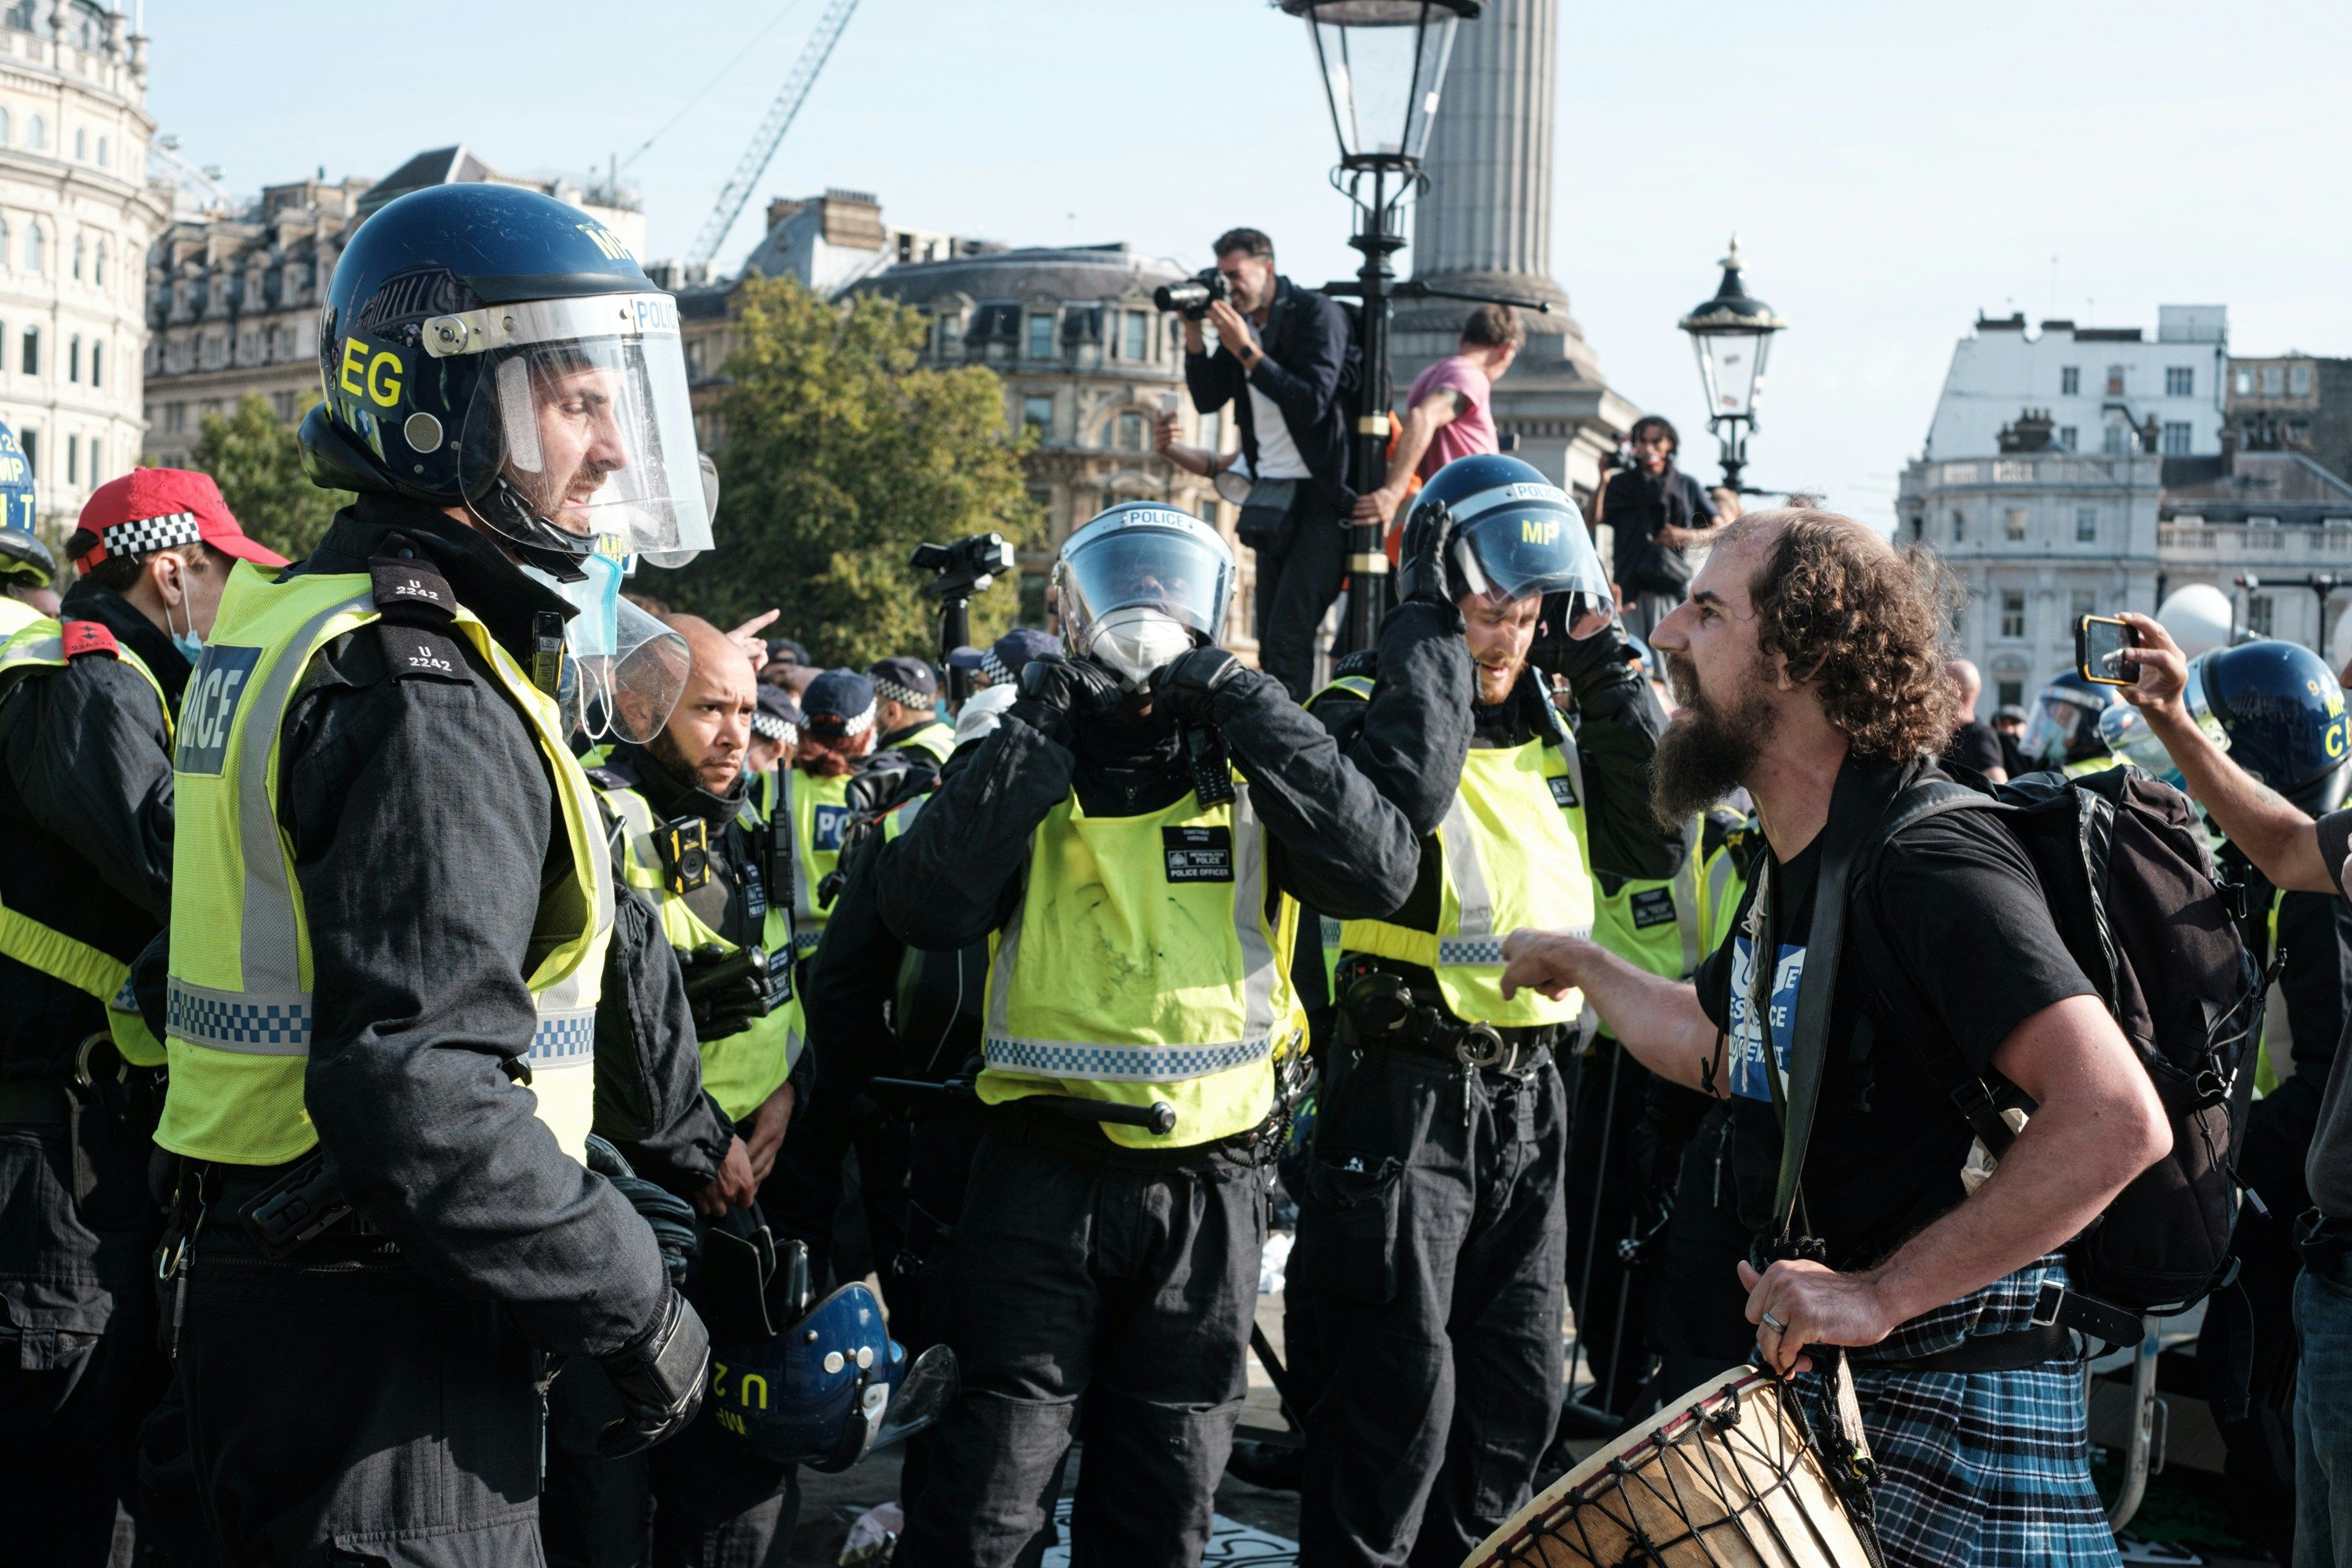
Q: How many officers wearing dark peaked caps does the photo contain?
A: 4